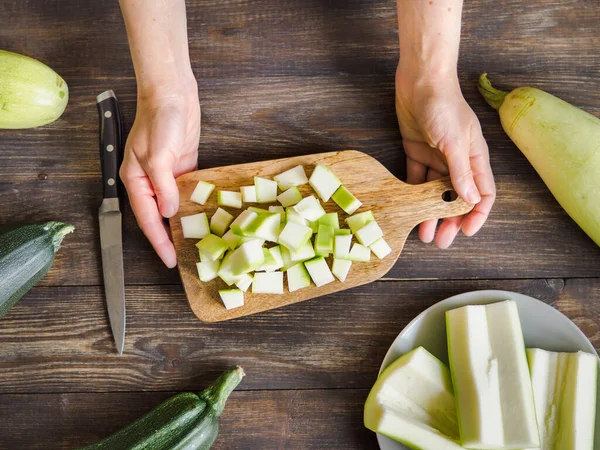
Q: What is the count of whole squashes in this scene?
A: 4